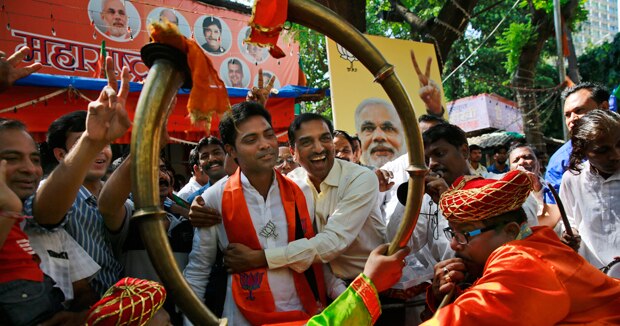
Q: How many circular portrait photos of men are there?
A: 6